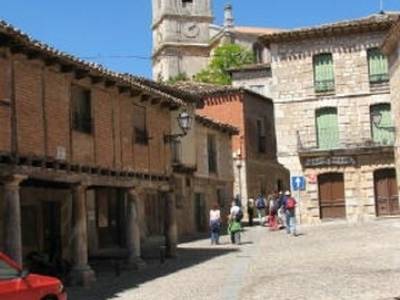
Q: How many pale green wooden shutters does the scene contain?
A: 4